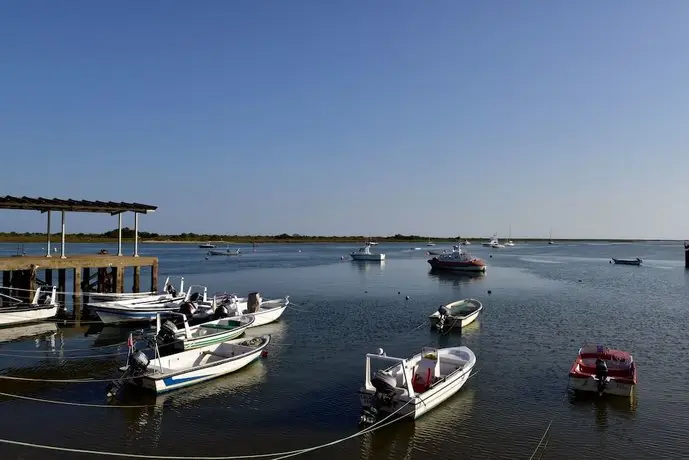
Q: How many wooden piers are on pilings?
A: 1